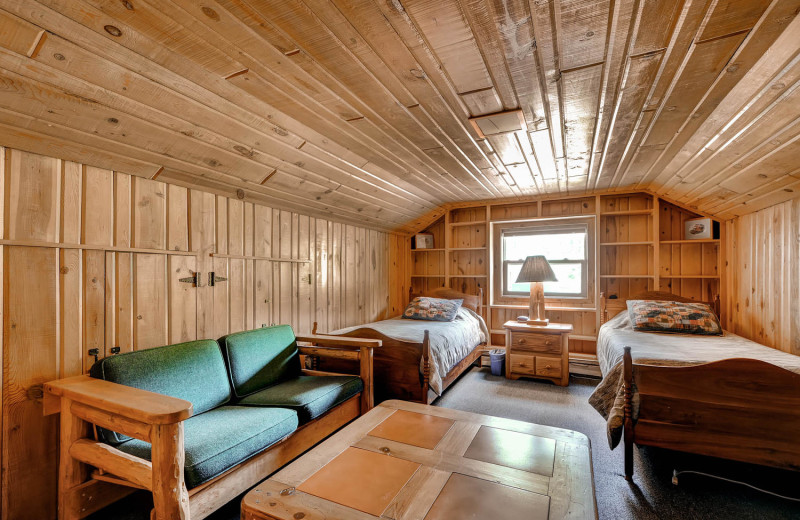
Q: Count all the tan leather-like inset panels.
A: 4